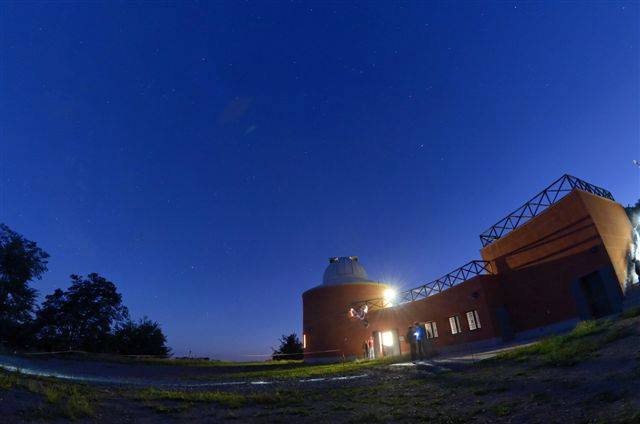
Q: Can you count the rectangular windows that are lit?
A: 3